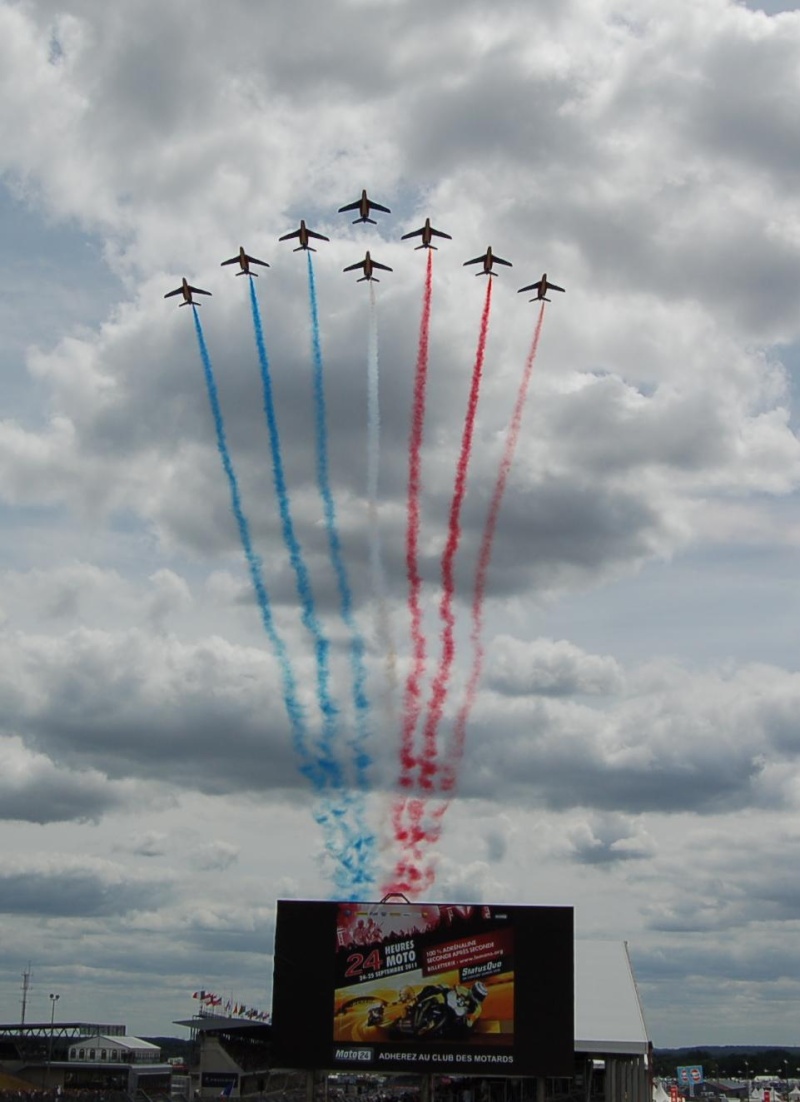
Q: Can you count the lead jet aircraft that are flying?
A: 1